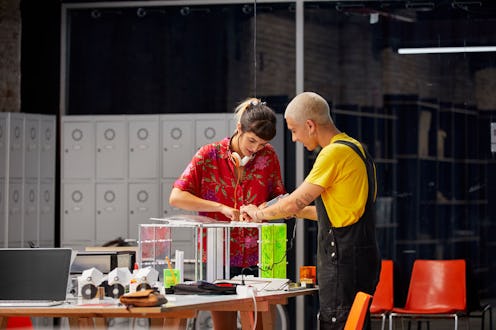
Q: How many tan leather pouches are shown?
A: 1